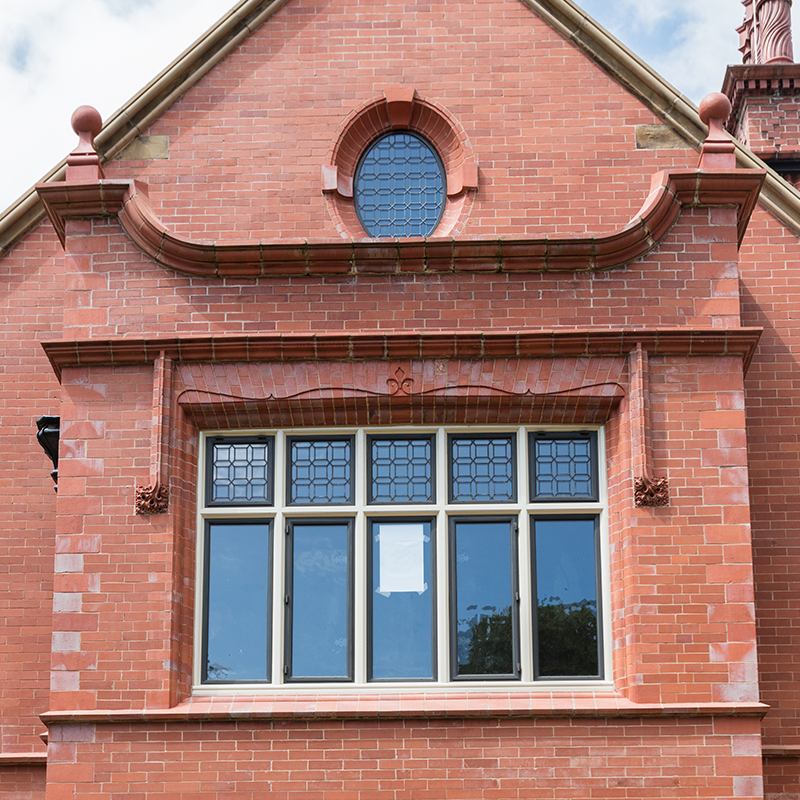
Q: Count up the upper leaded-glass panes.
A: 5